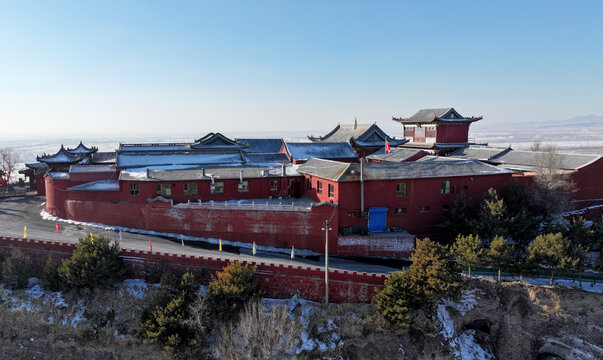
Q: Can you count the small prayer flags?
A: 9